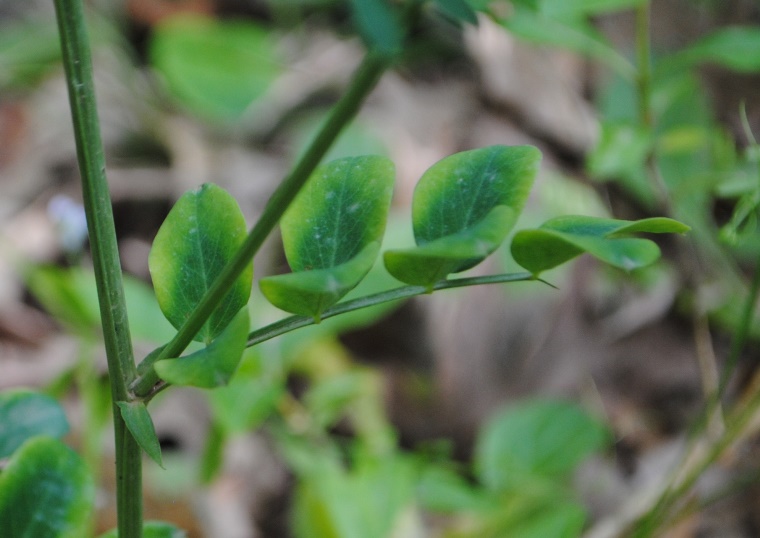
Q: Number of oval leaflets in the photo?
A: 8